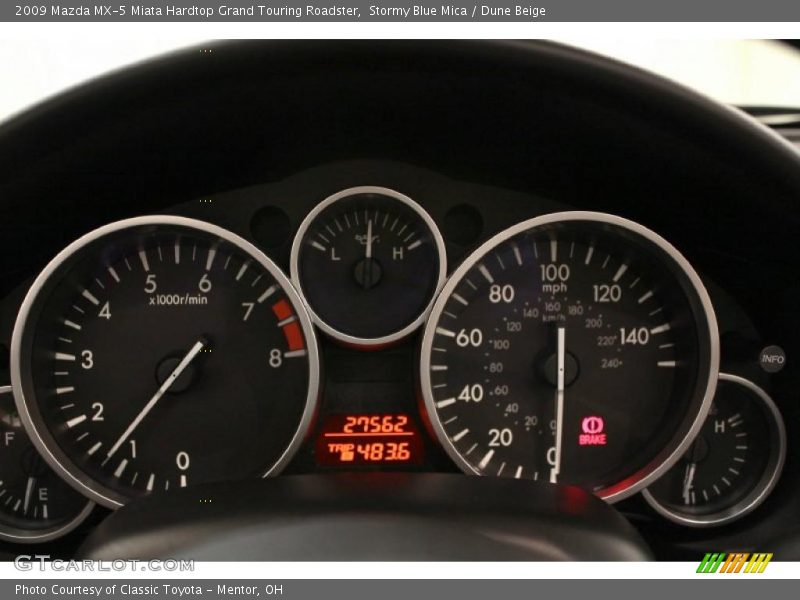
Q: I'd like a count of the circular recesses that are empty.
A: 2